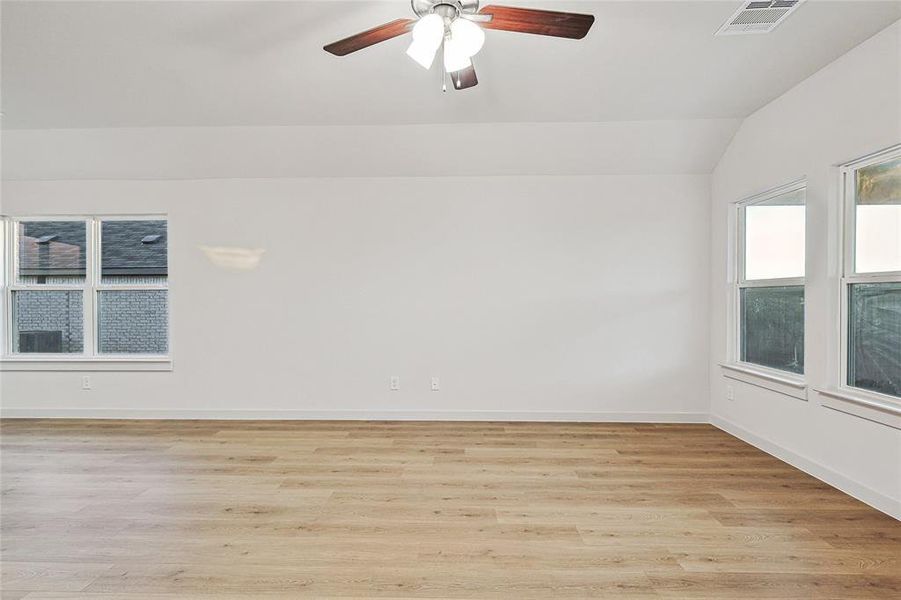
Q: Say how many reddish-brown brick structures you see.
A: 0